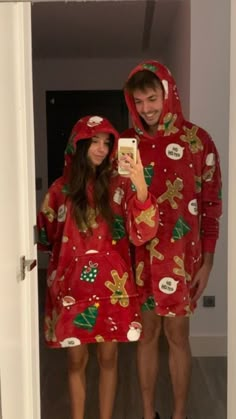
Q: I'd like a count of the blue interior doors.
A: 0